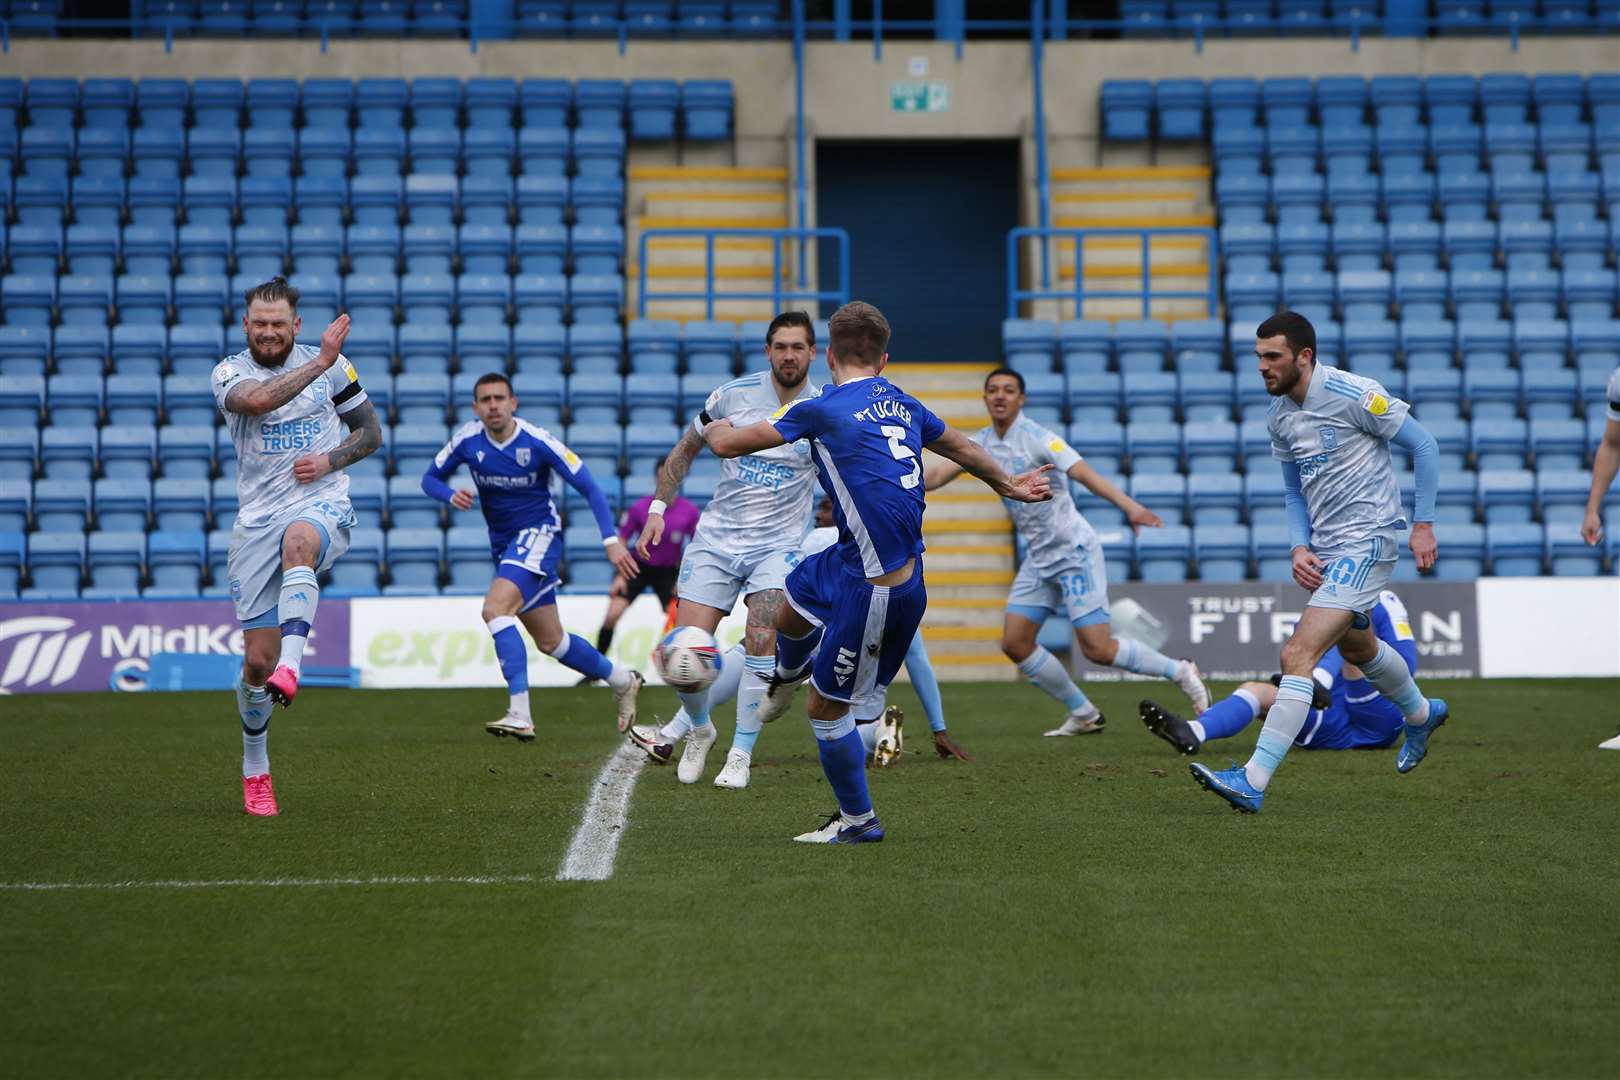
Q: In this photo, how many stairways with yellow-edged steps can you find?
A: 3